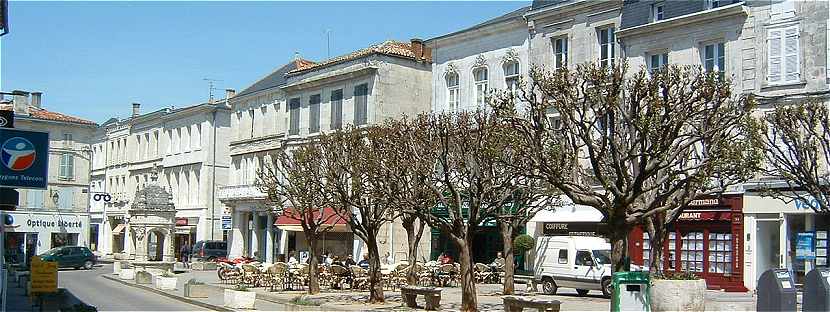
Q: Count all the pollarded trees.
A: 8